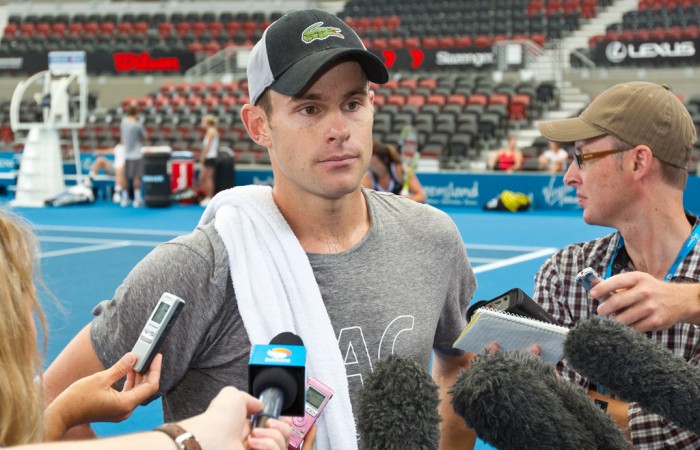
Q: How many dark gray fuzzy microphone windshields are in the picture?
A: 3